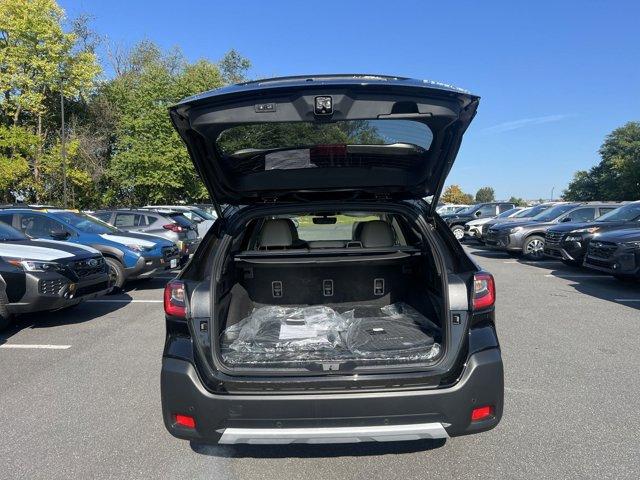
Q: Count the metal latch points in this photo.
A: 3